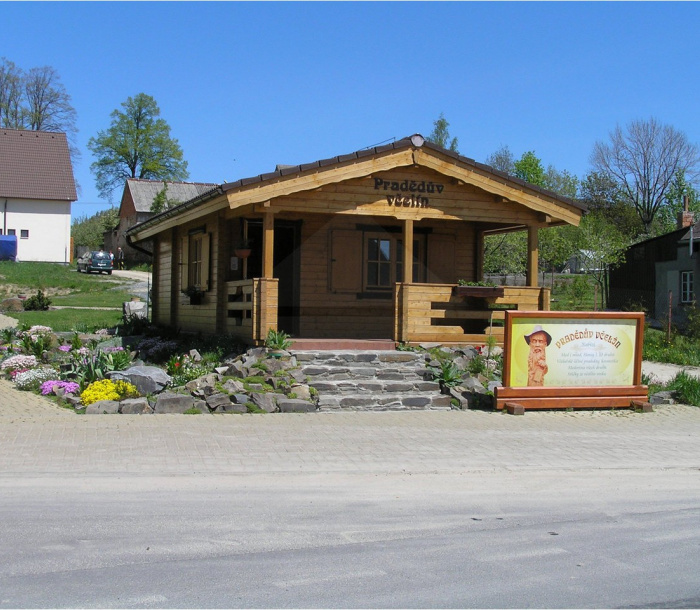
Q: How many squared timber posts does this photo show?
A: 3